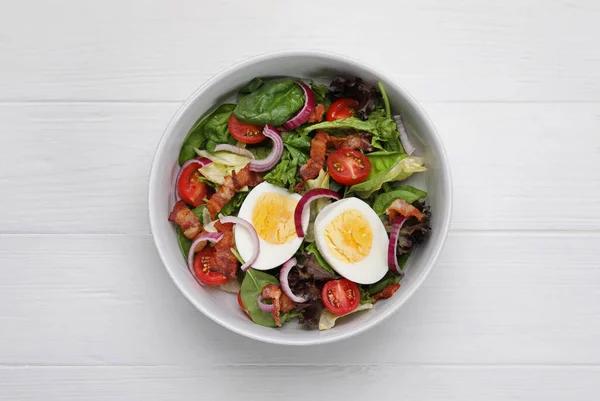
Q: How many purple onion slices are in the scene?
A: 11